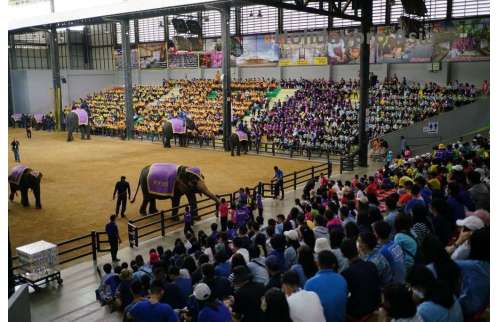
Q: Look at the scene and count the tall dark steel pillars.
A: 4